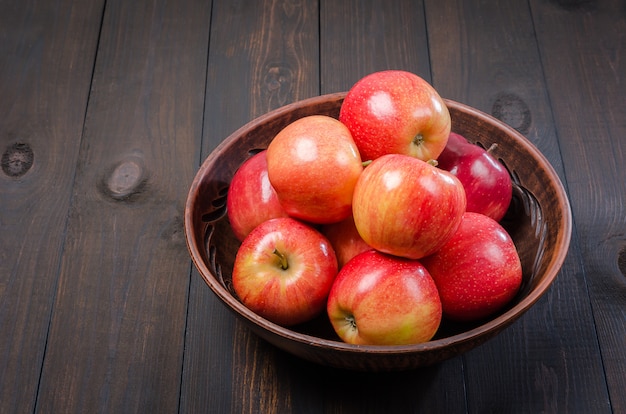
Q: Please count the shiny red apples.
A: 9